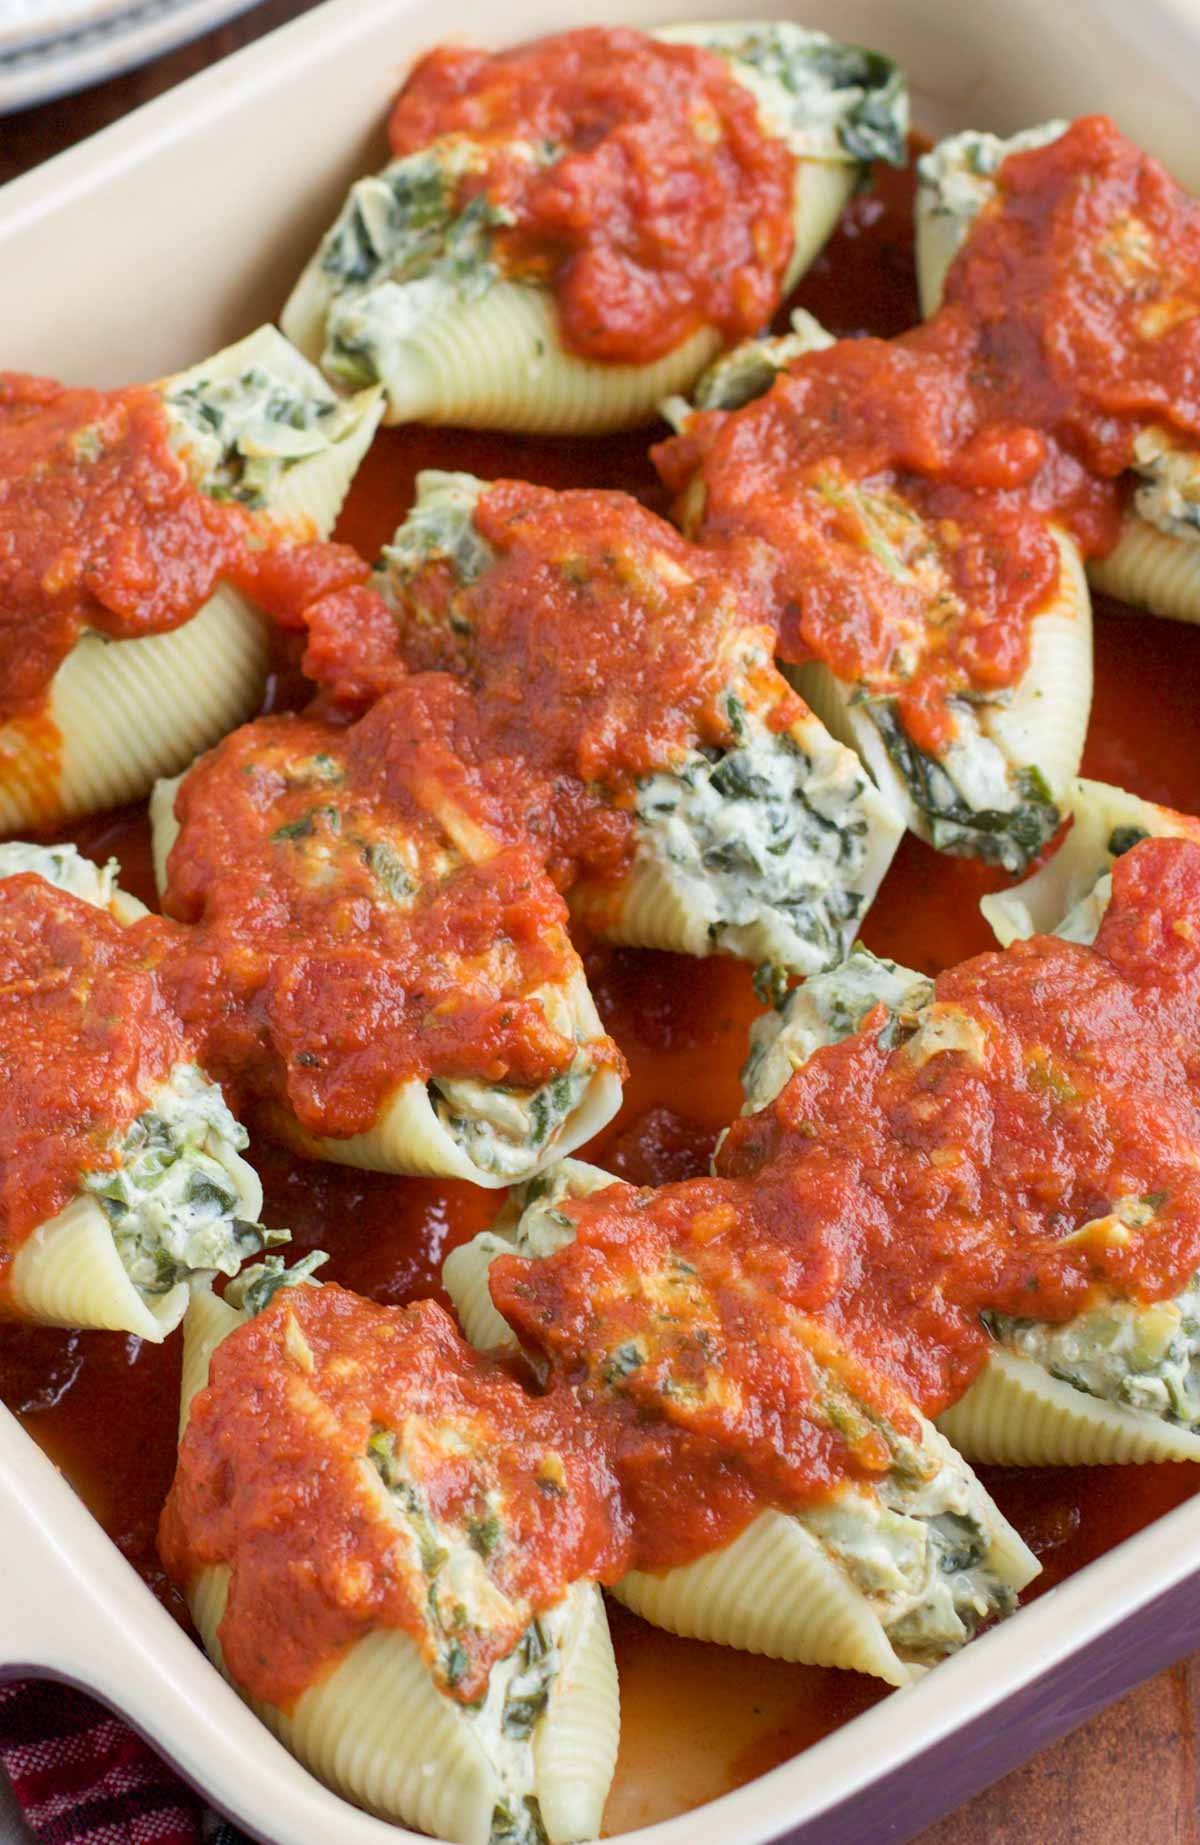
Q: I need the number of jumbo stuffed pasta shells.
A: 11